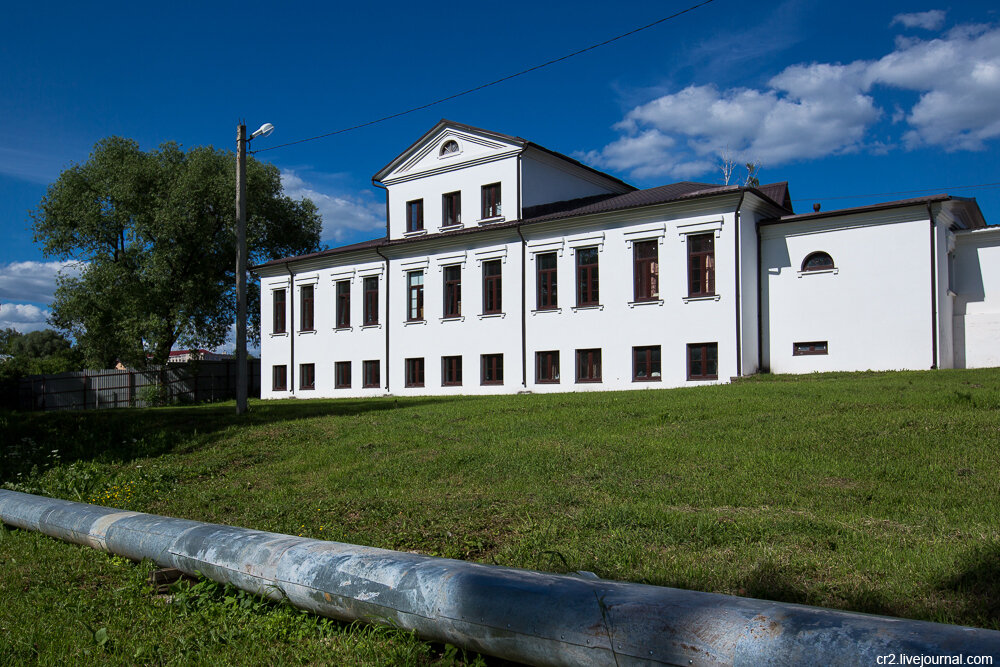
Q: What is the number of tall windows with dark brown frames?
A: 11